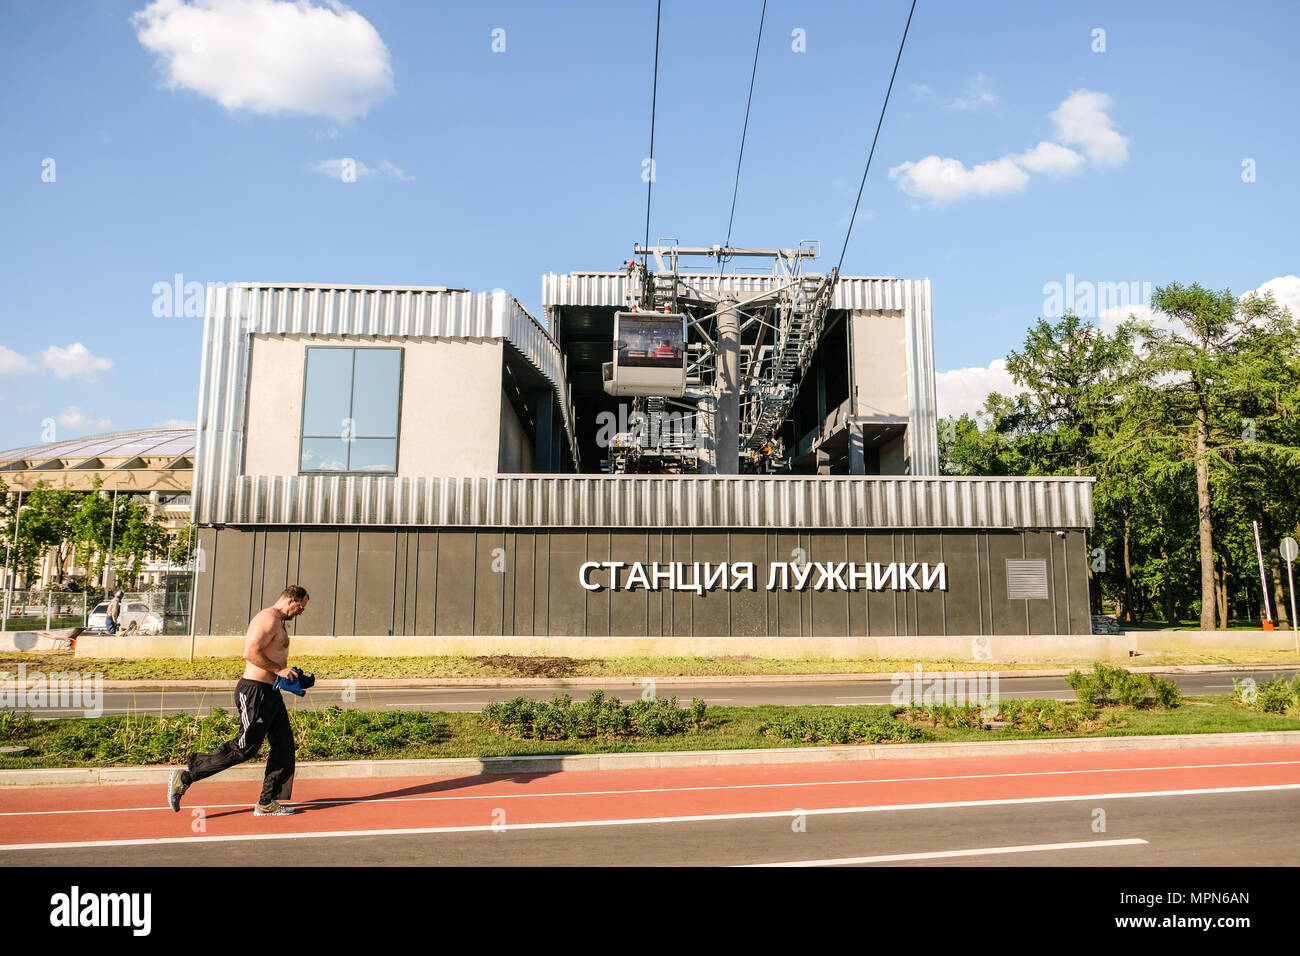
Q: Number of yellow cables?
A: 0